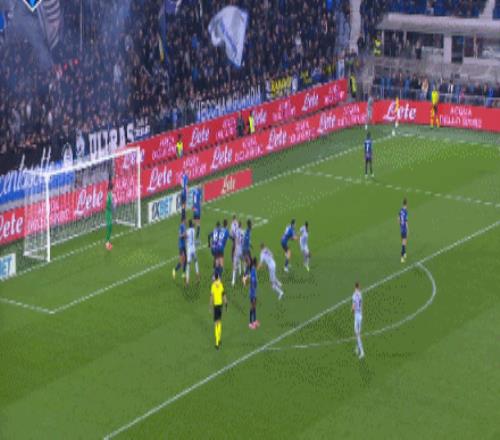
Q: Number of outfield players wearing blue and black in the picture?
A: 10